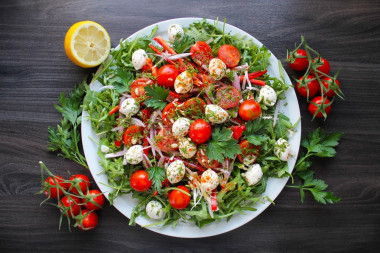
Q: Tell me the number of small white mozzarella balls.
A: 15